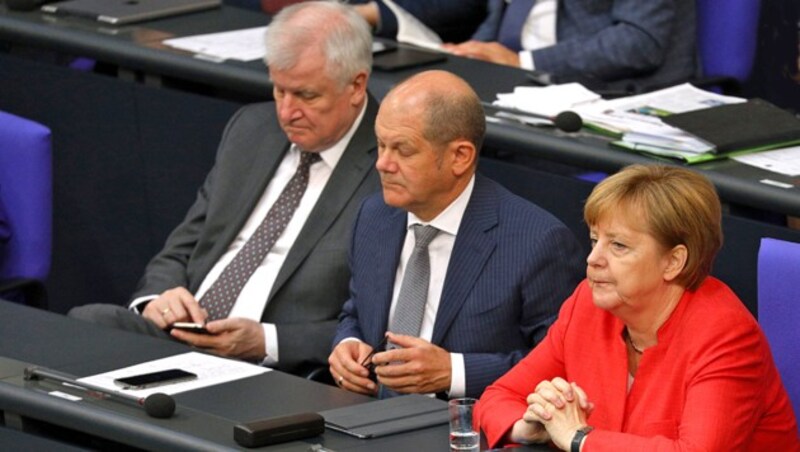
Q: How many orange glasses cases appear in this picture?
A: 0